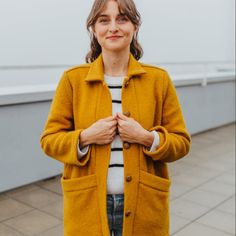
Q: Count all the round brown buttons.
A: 5